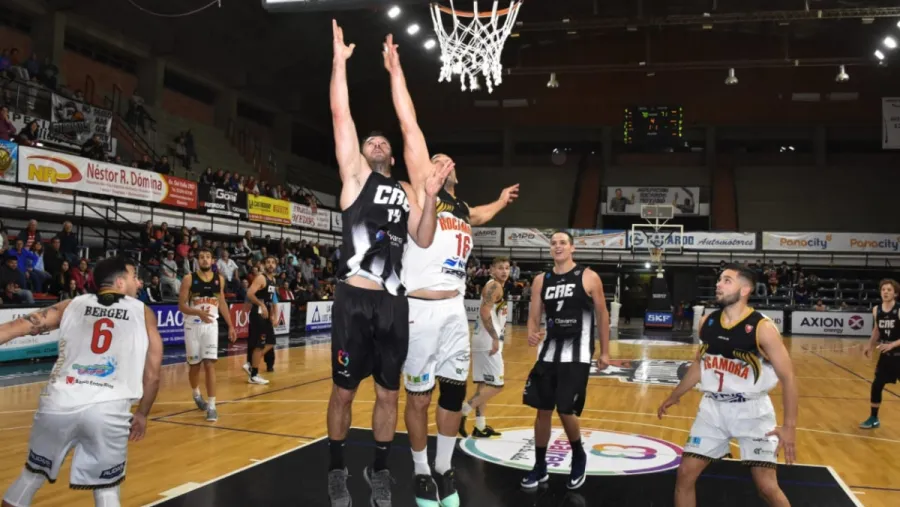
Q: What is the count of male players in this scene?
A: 9